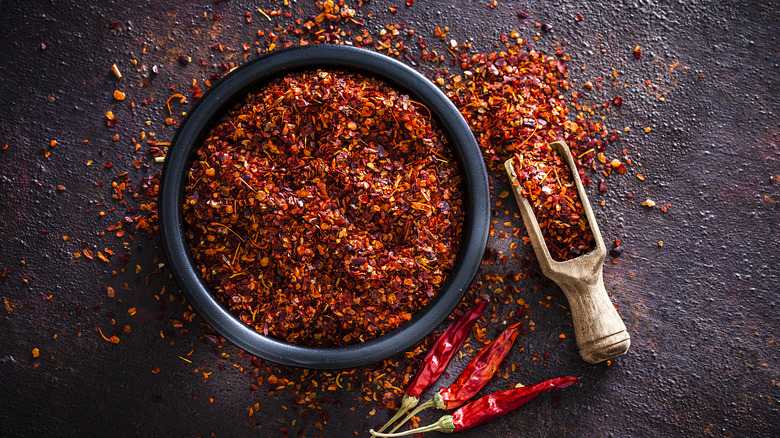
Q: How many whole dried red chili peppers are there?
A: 3